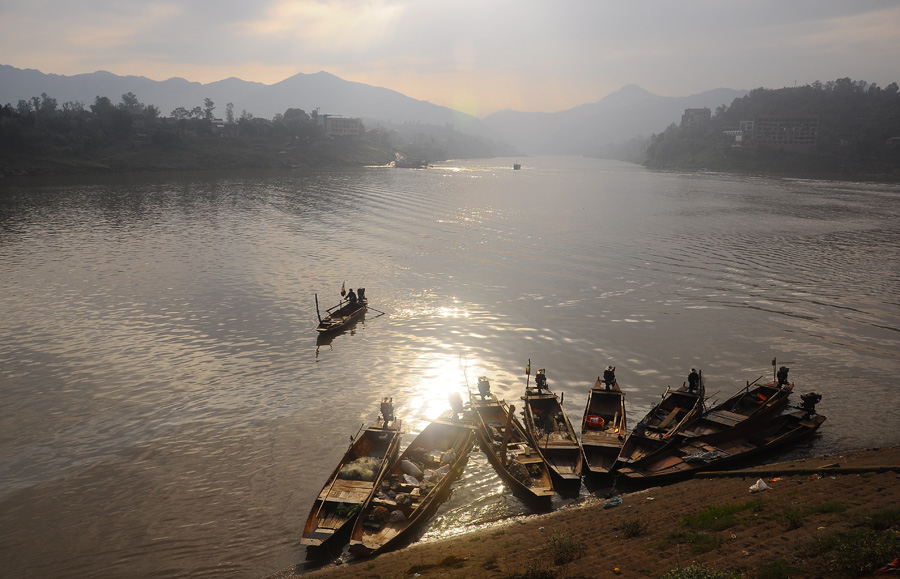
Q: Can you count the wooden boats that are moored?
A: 8